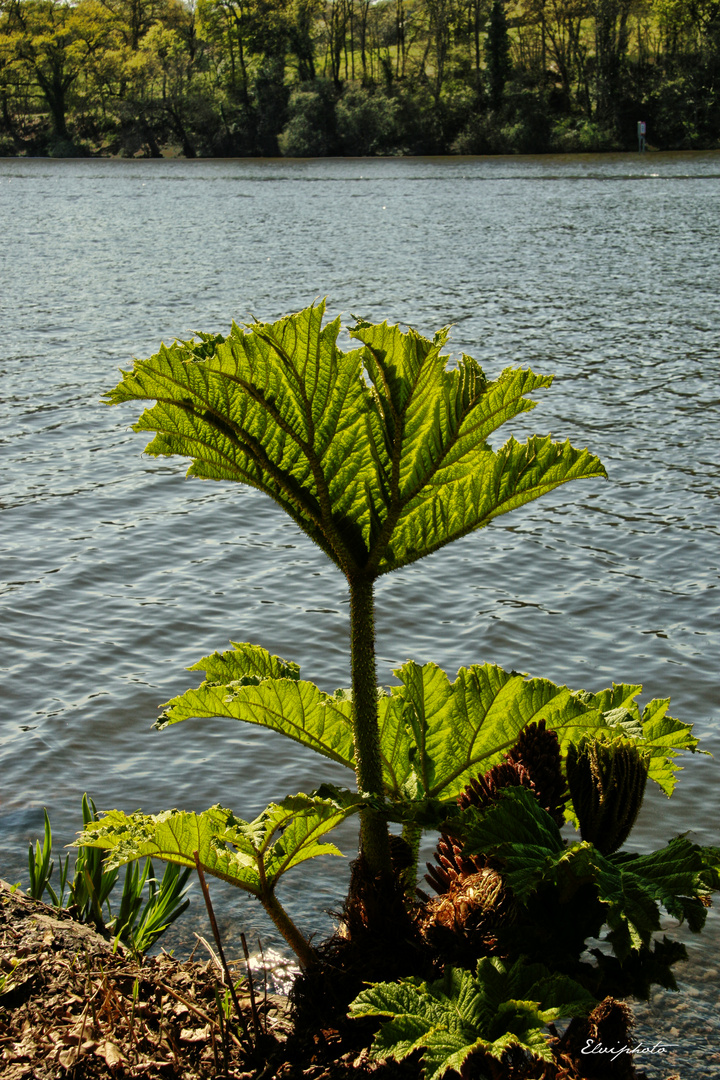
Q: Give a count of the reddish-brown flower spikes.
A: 3